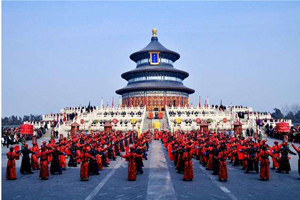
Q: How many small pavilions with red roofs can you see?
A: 4